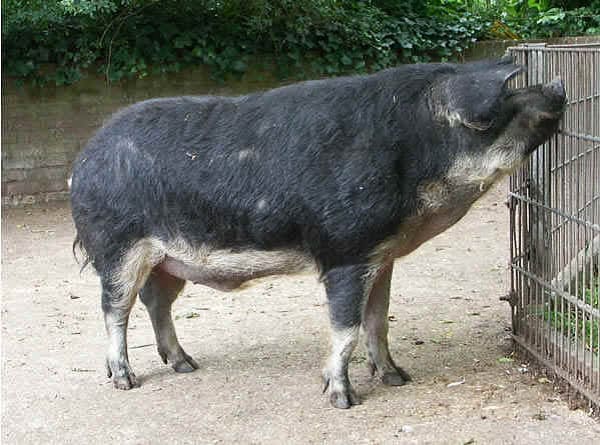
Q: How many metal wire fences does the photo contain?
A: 1